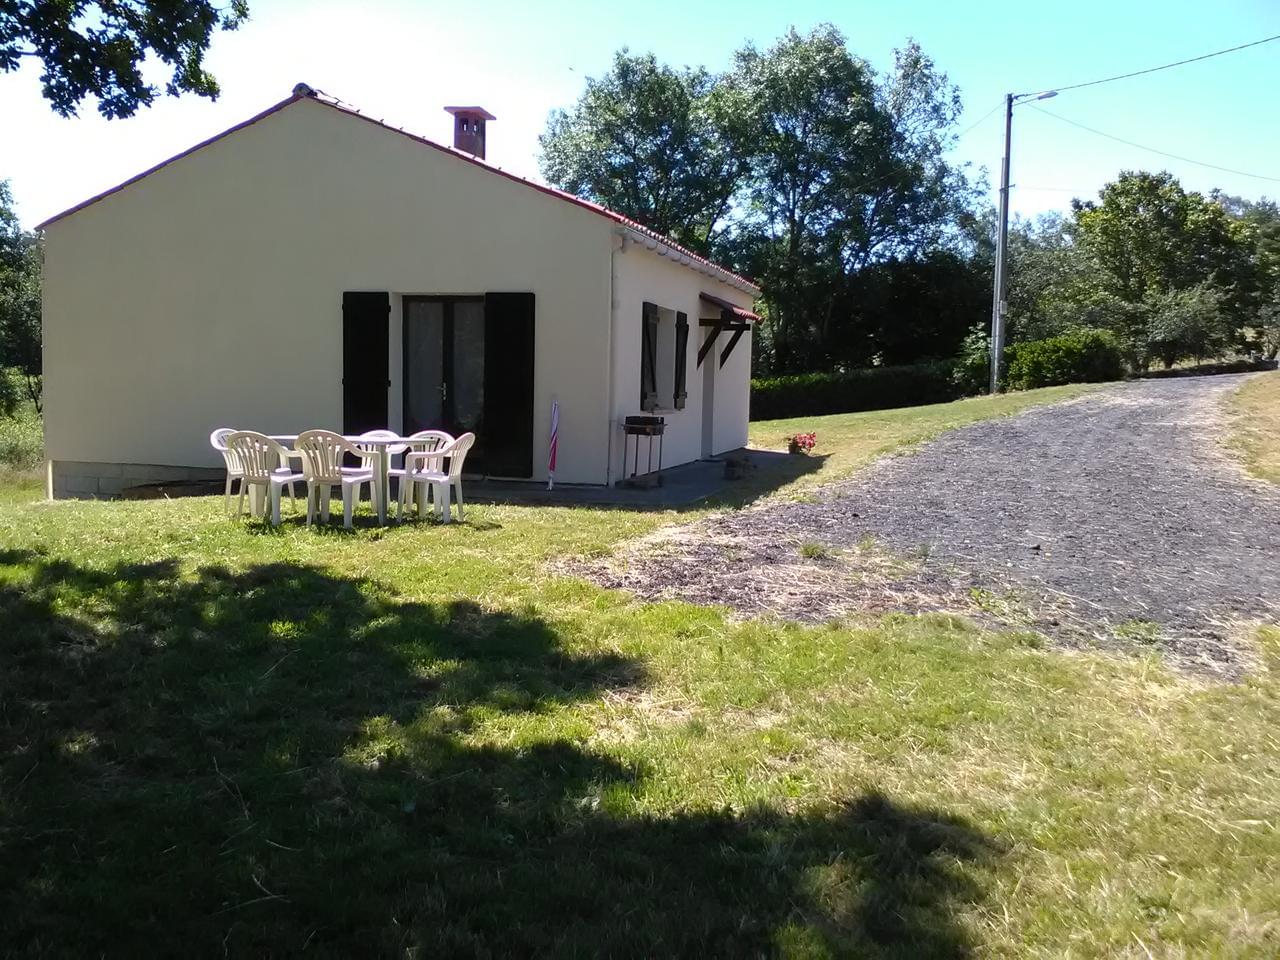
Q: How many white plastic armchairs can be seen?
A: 6